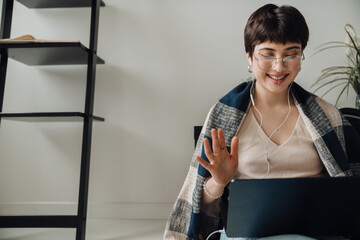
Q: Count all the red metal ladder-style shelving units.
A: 0